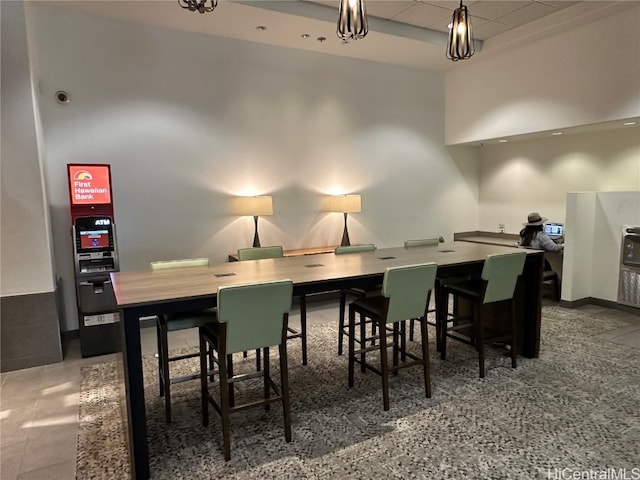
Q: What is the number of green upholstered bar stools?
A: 7